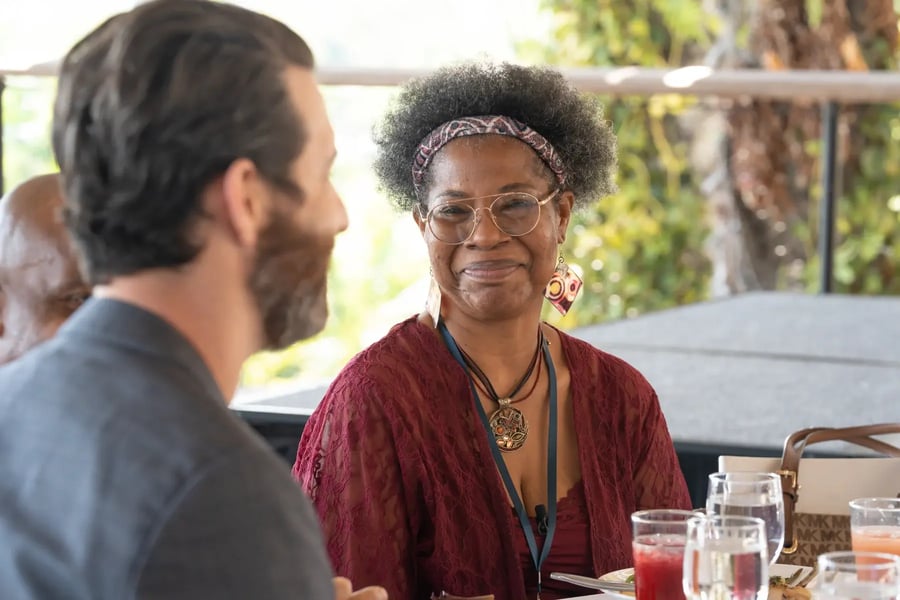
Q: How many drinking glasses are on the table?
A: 5